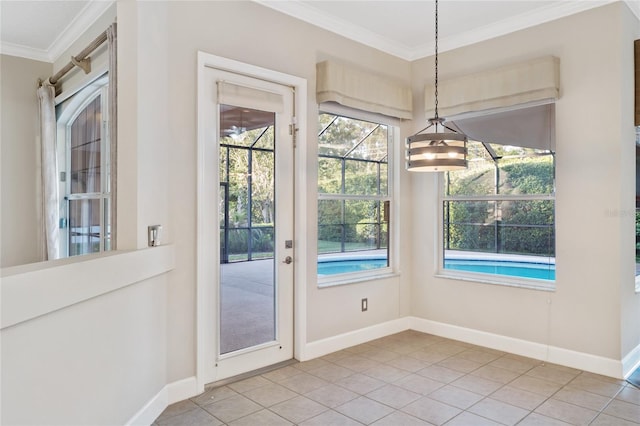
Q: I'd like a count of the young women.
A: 0